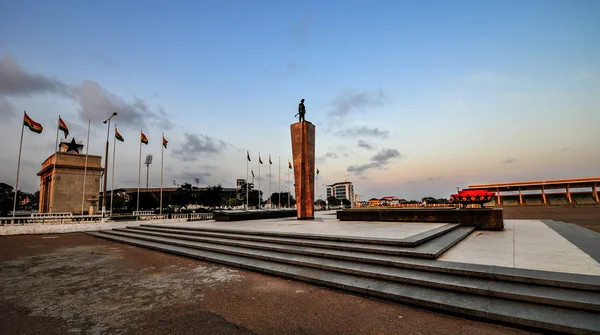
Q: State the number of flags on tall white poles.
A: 10